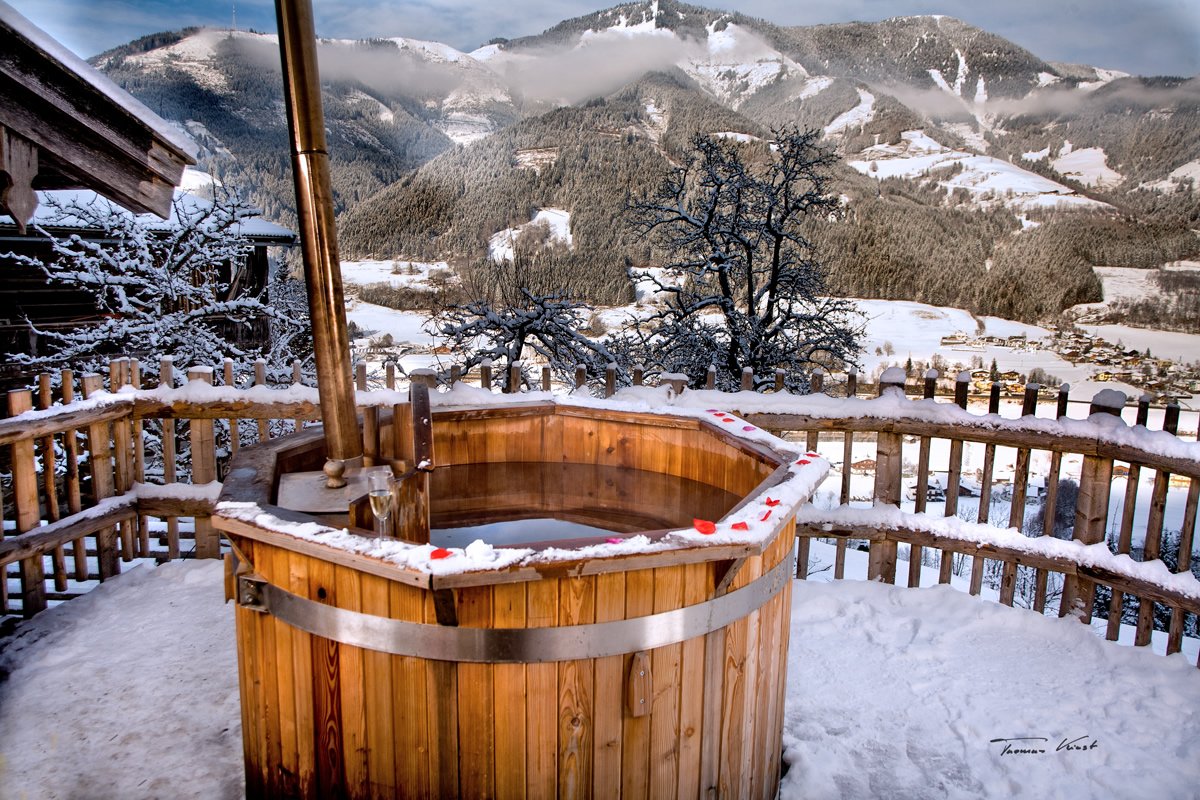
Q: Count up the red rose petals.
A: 9